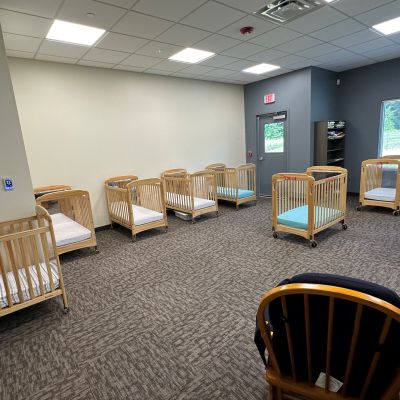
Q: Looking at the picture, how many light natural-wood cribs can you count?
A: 7